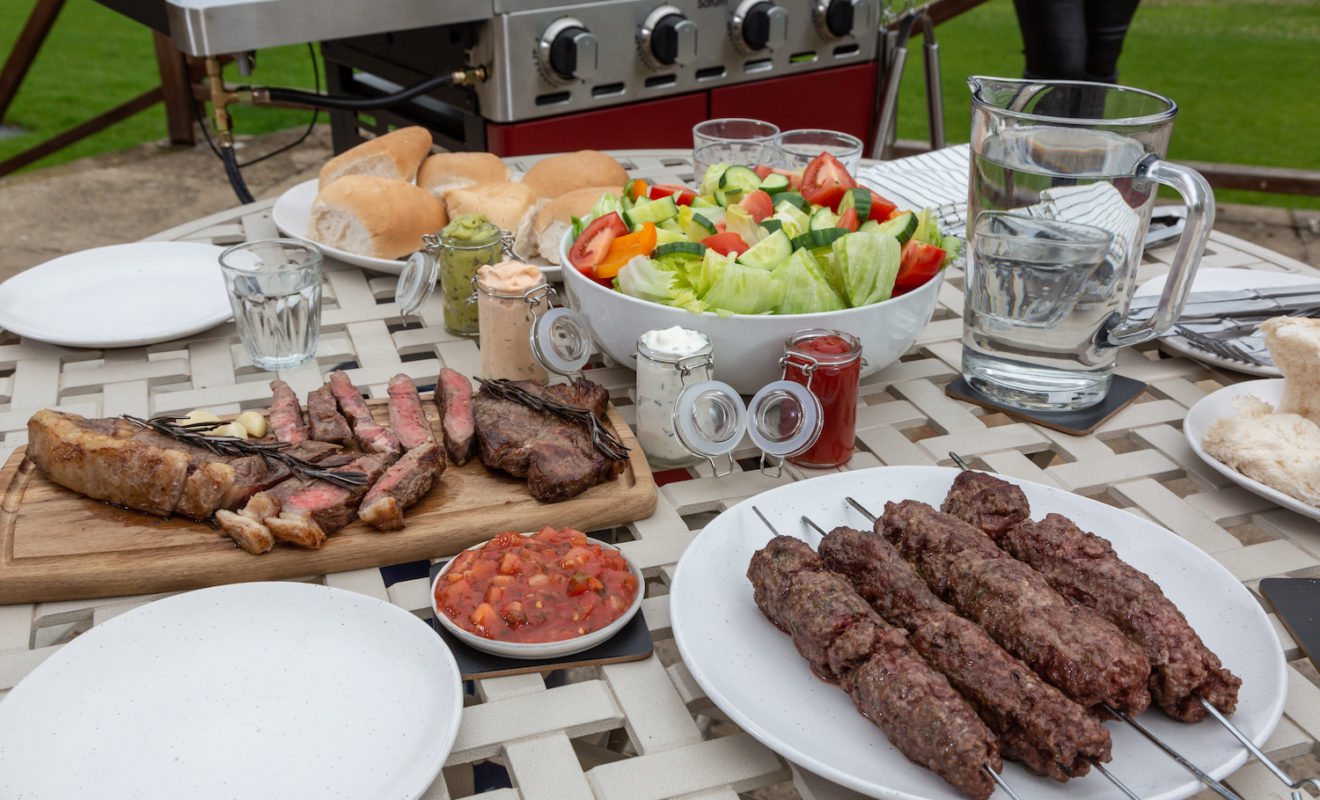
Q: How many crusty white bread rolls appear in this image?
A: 6